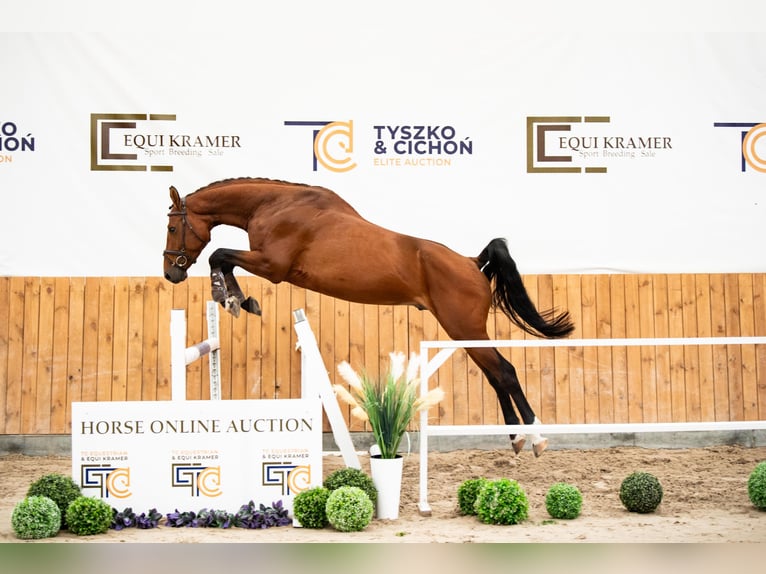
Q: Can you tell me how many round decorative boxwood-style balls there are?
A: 11